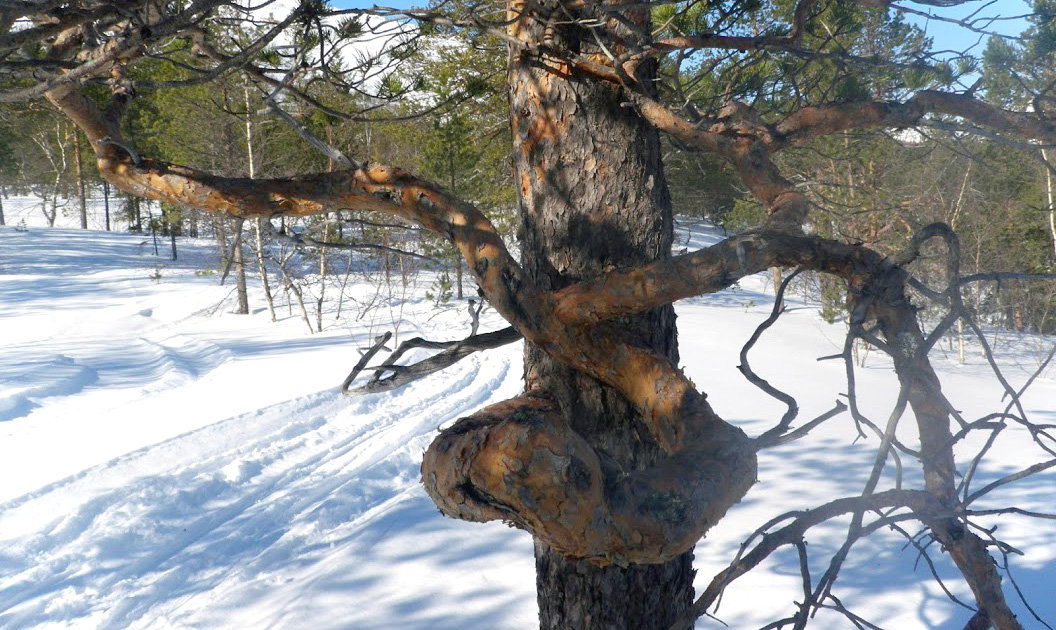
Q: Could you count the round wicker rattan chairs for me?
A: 0